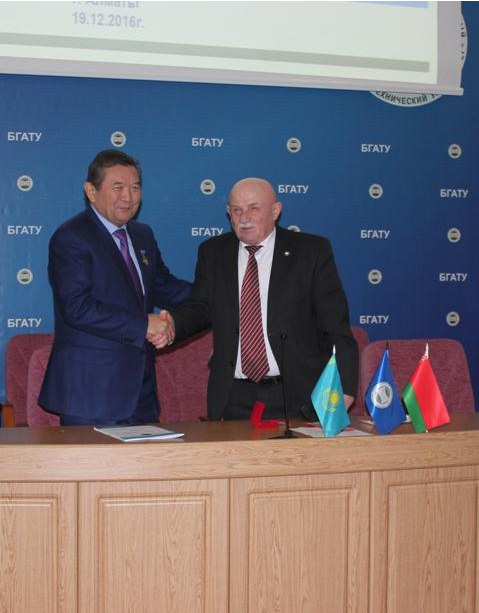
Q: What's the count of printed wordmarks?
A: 11